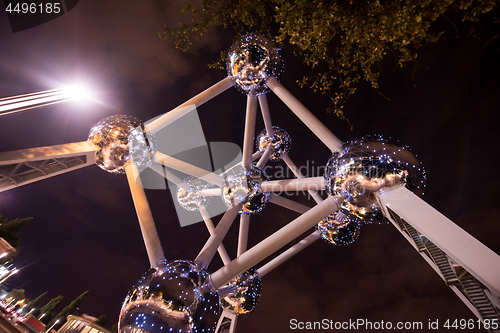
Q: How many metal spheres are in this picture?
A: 9